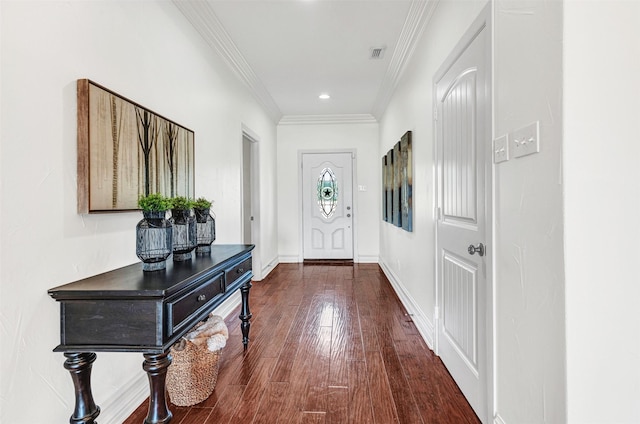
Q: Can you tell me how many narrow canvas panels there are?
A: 4